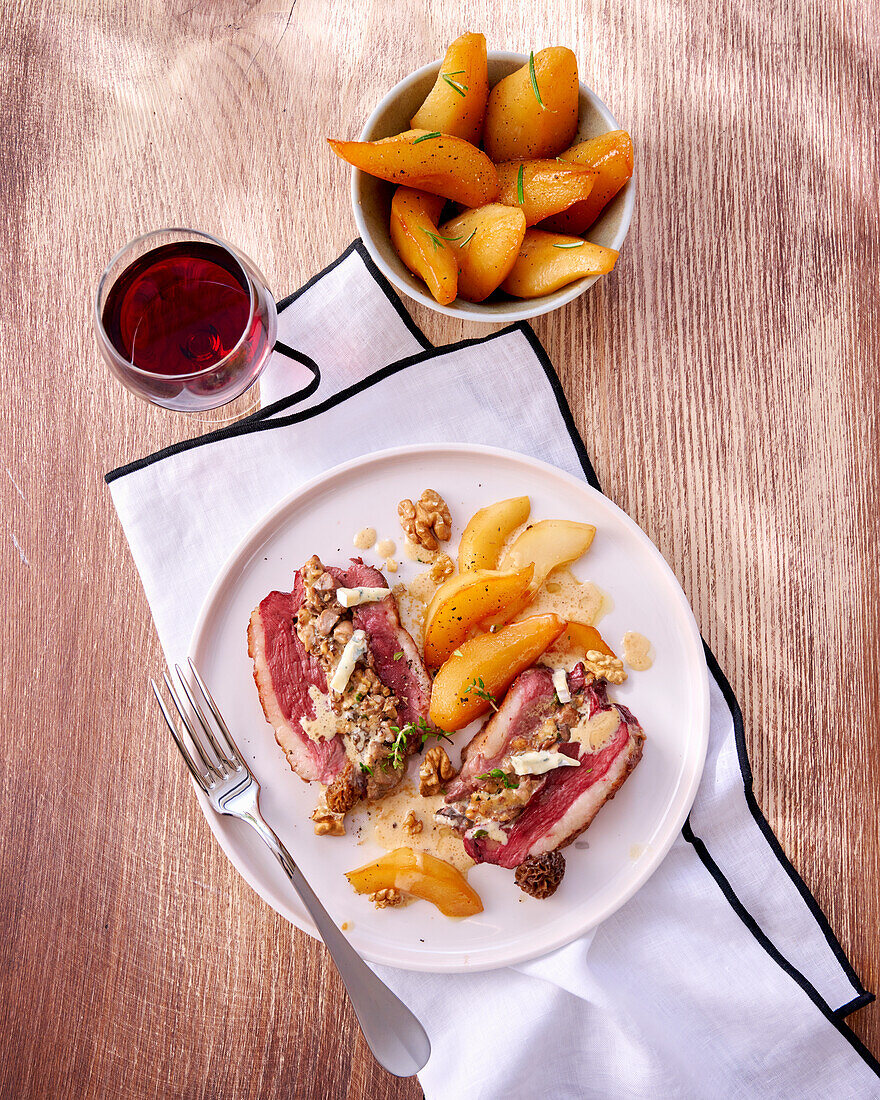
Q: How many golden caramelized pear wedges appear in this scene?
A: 14